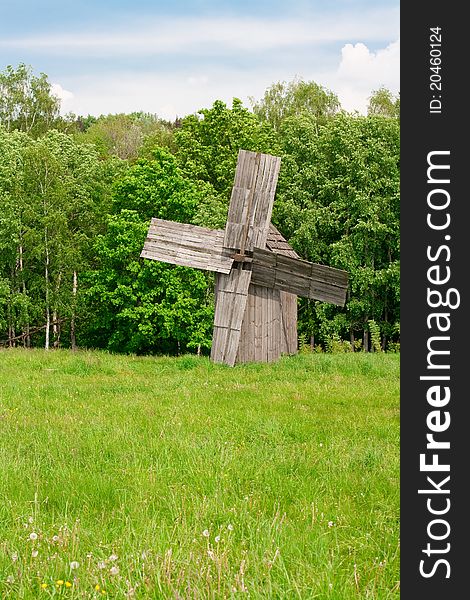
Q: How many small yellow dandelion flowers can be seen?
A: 5